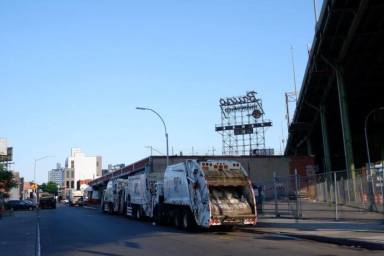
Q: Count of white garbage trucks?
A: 3